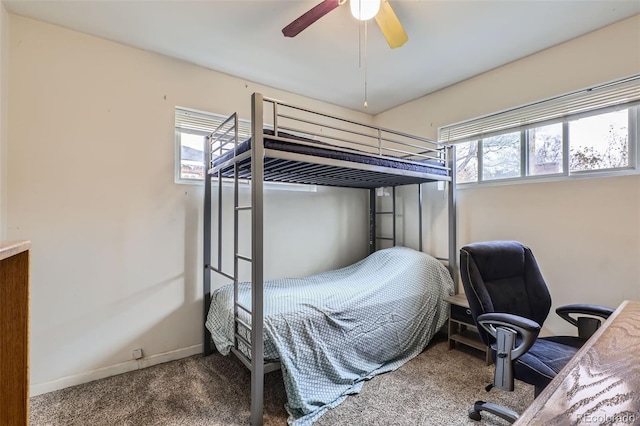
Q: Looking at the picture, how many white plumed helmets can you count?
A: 0